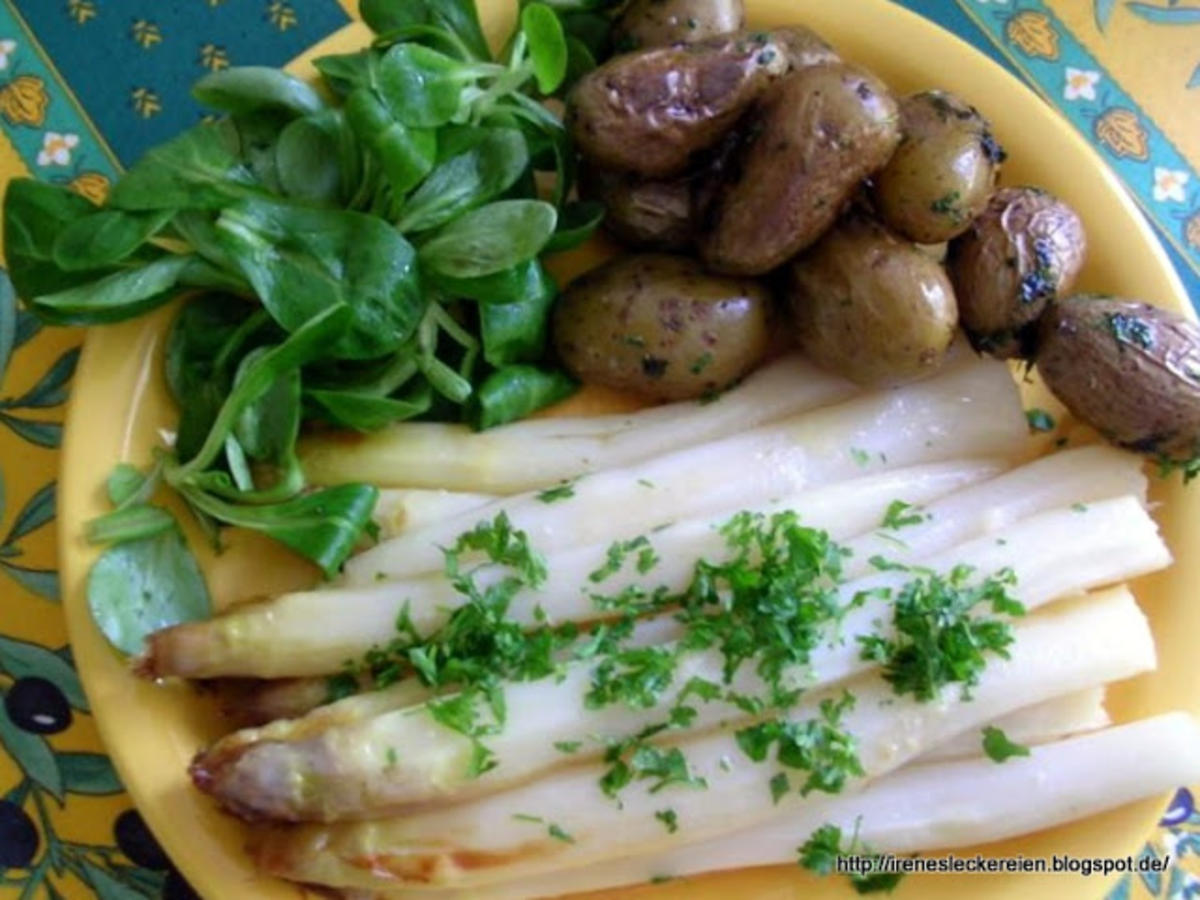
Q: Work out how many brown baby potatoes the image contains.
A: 10